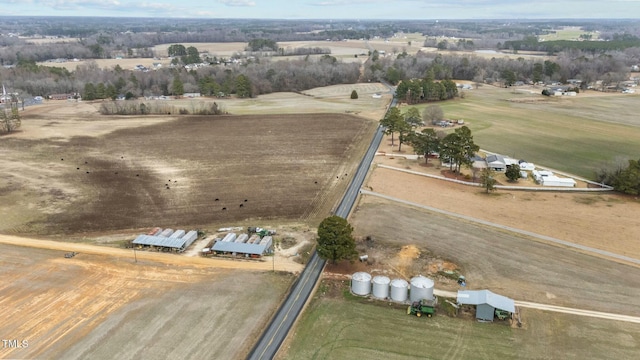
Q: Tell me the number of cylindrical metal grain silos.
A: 4